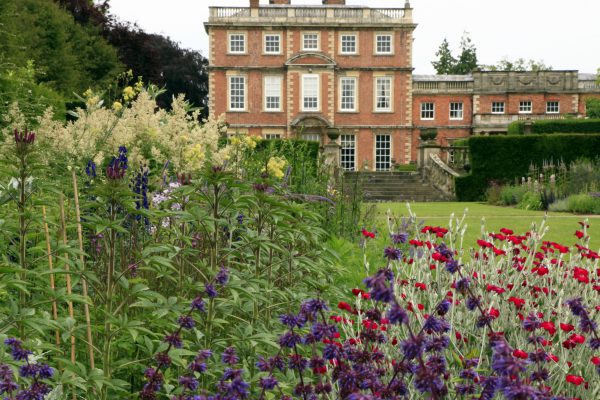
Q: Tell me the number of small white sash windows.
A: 10